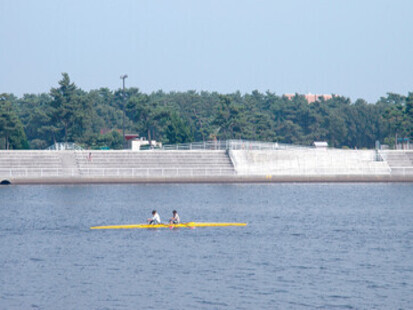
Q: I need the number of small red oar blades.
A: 2